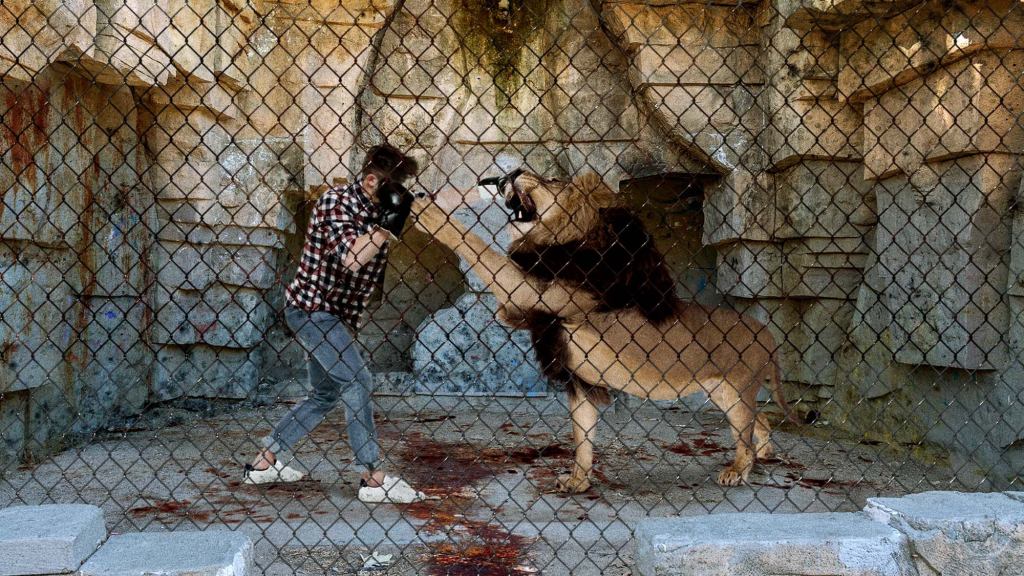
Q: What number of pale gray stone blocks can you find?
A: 4